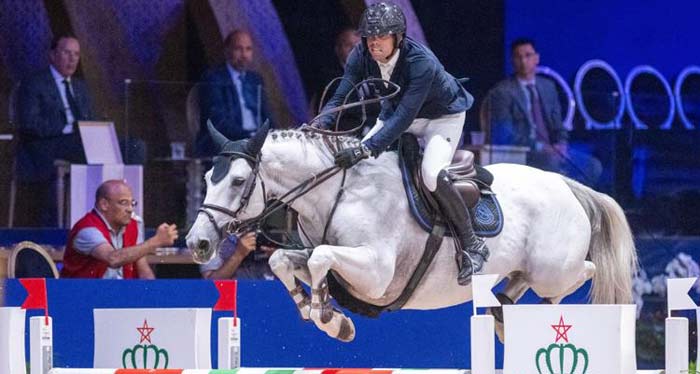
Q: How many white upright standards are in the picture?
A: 4